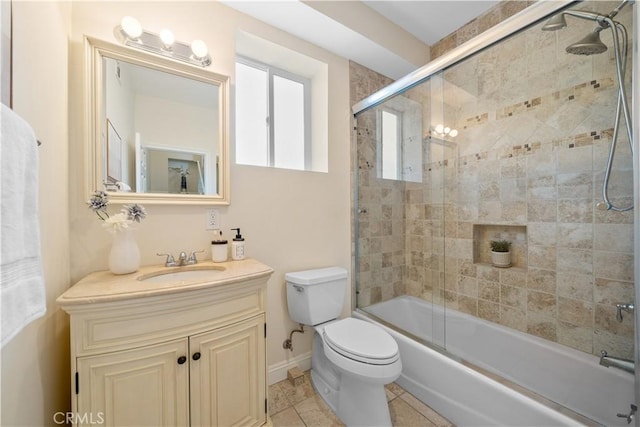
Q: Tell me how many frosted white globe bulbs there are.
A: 3